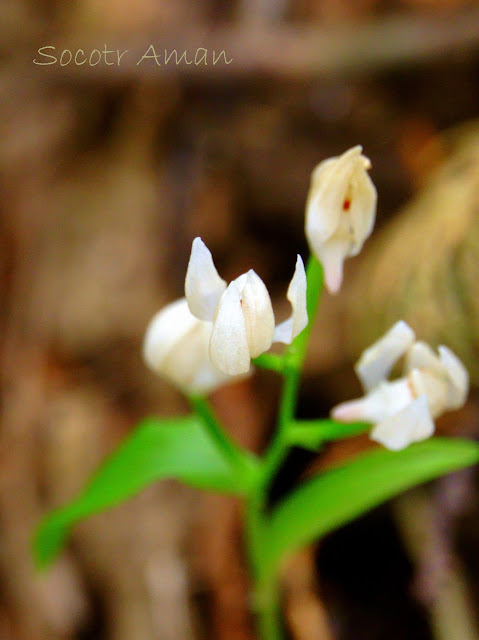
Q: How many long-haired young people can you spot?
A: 0